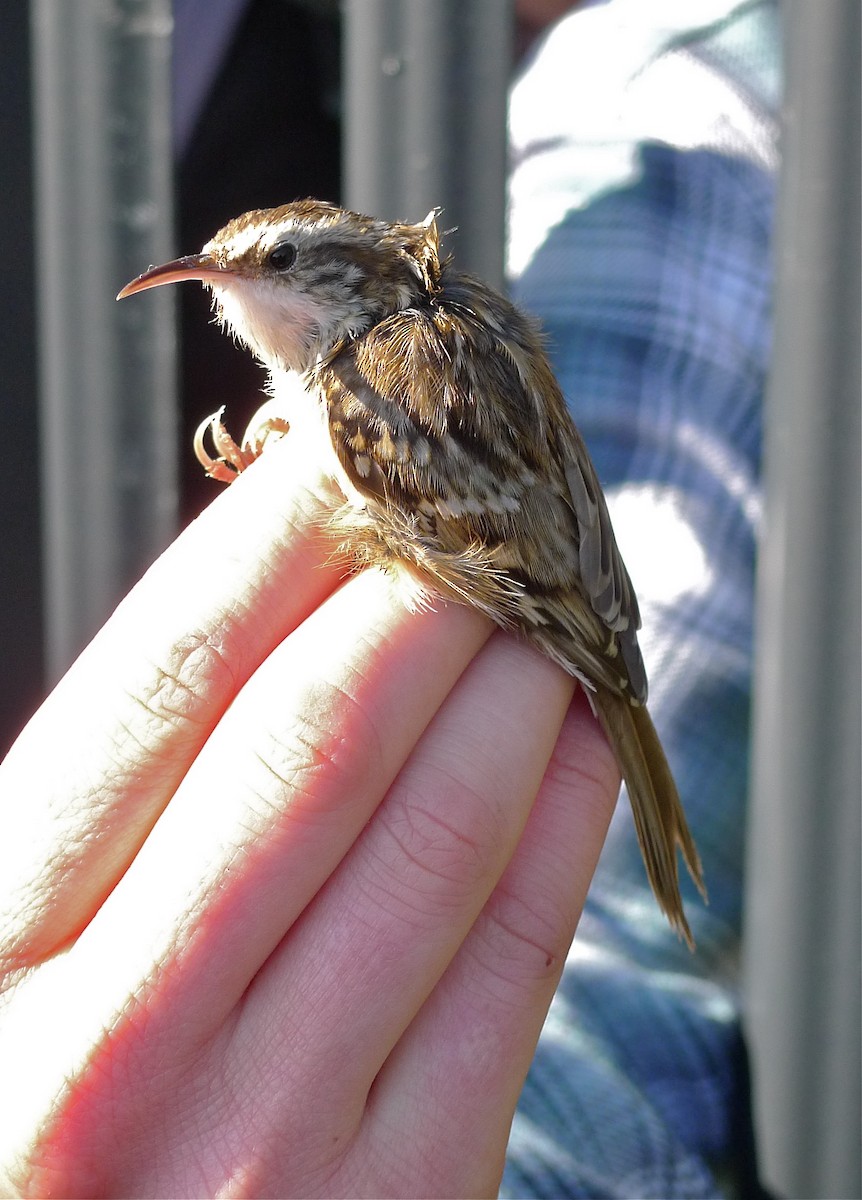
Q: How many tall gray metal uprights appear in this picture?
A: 3